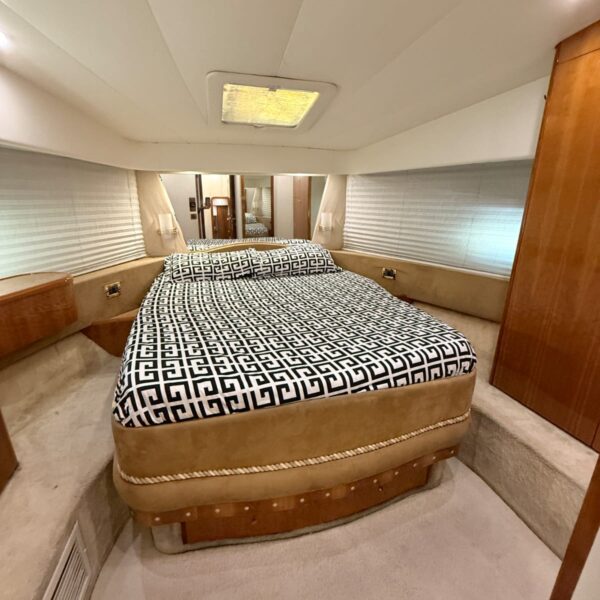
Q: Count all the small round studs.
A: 13